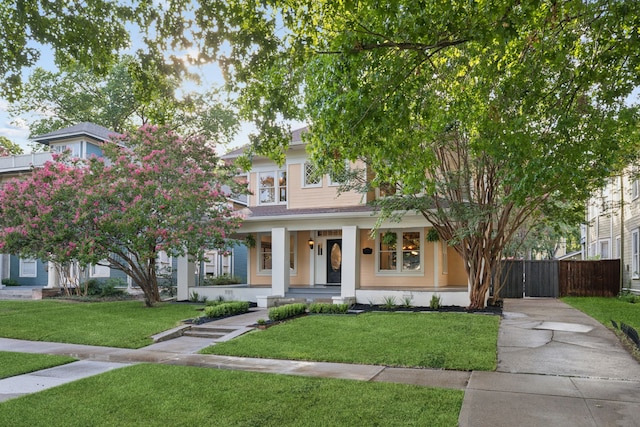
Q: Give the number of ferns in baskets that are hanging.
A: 3